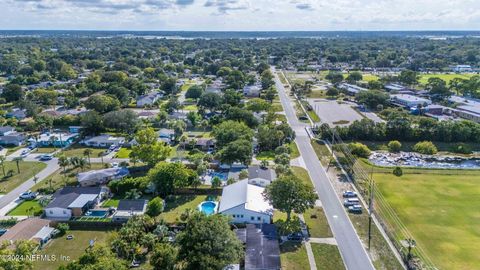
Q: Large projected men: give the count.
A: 0